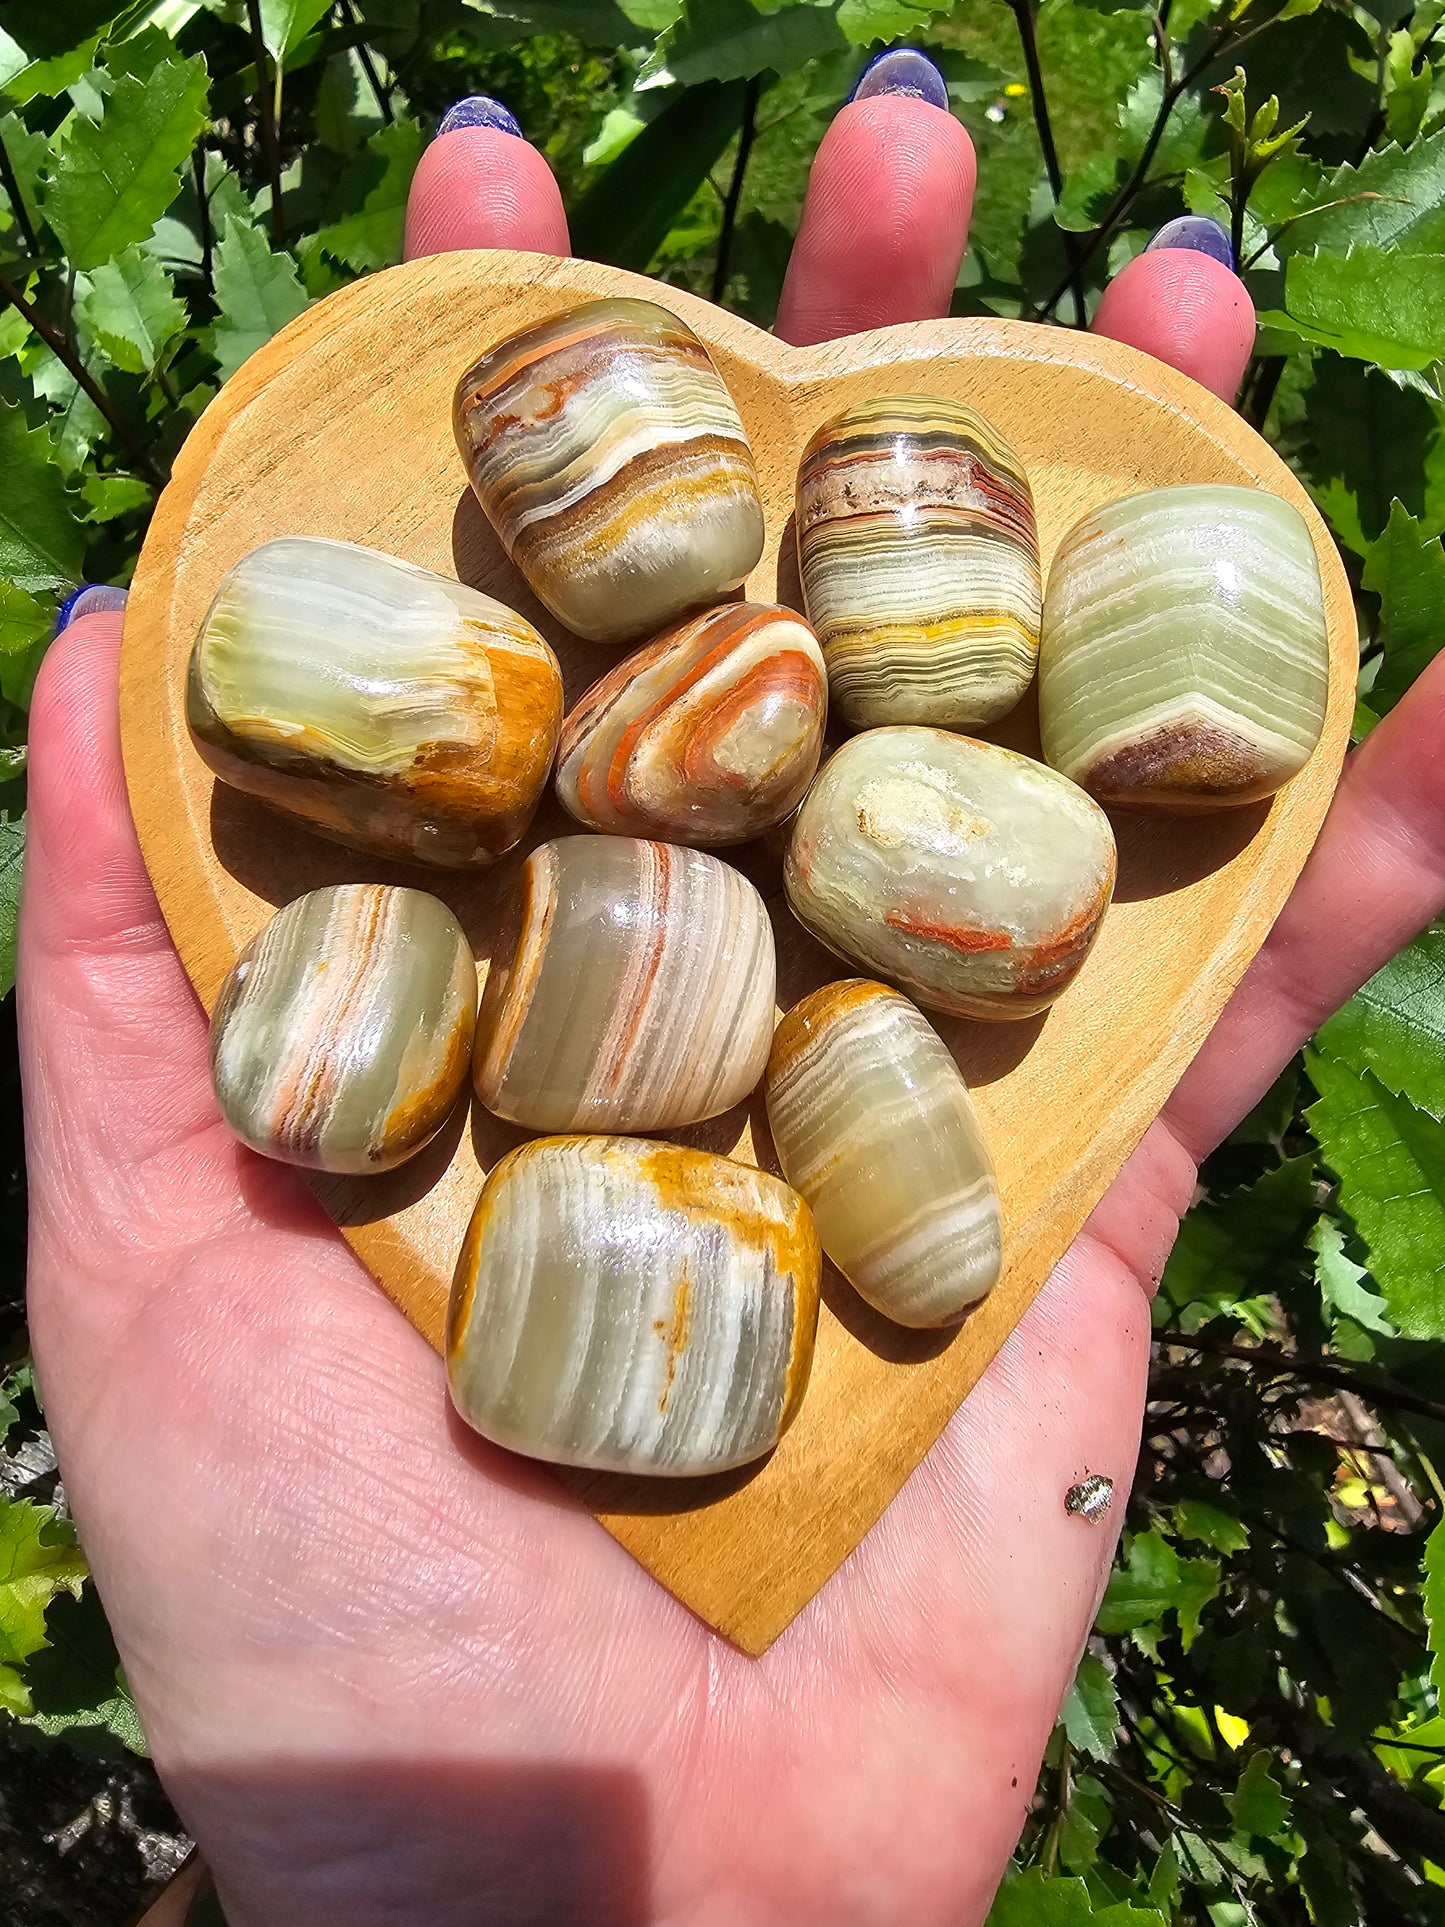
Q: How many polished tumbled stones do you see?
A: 10